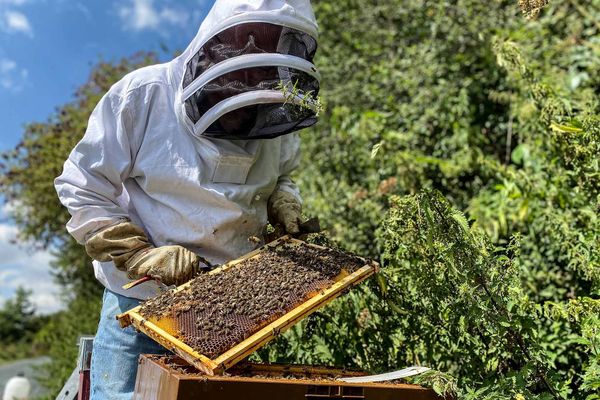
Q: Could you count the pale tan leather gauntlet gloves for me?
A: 2